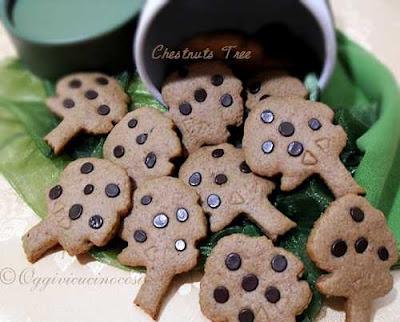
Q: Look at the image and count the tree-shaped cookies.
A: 10